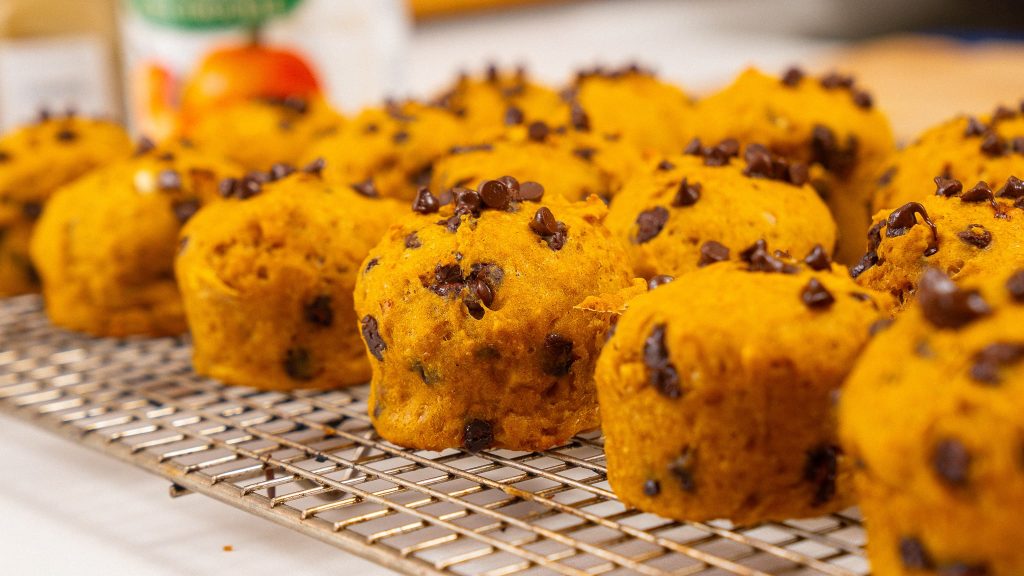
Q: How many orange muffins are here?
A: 15